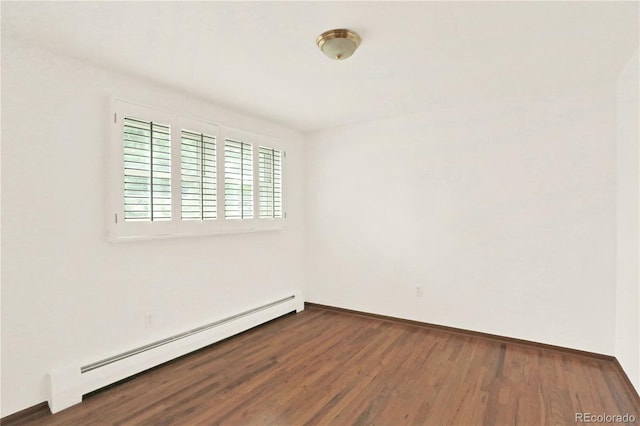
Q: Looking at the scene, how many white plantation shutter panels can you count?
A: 4